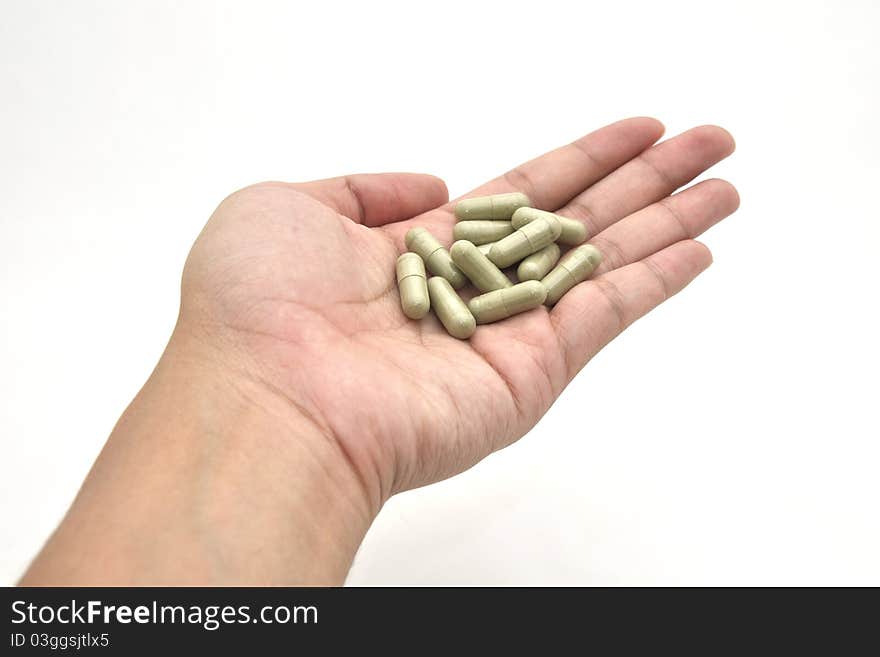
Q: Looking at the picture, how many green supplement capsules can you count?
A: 12